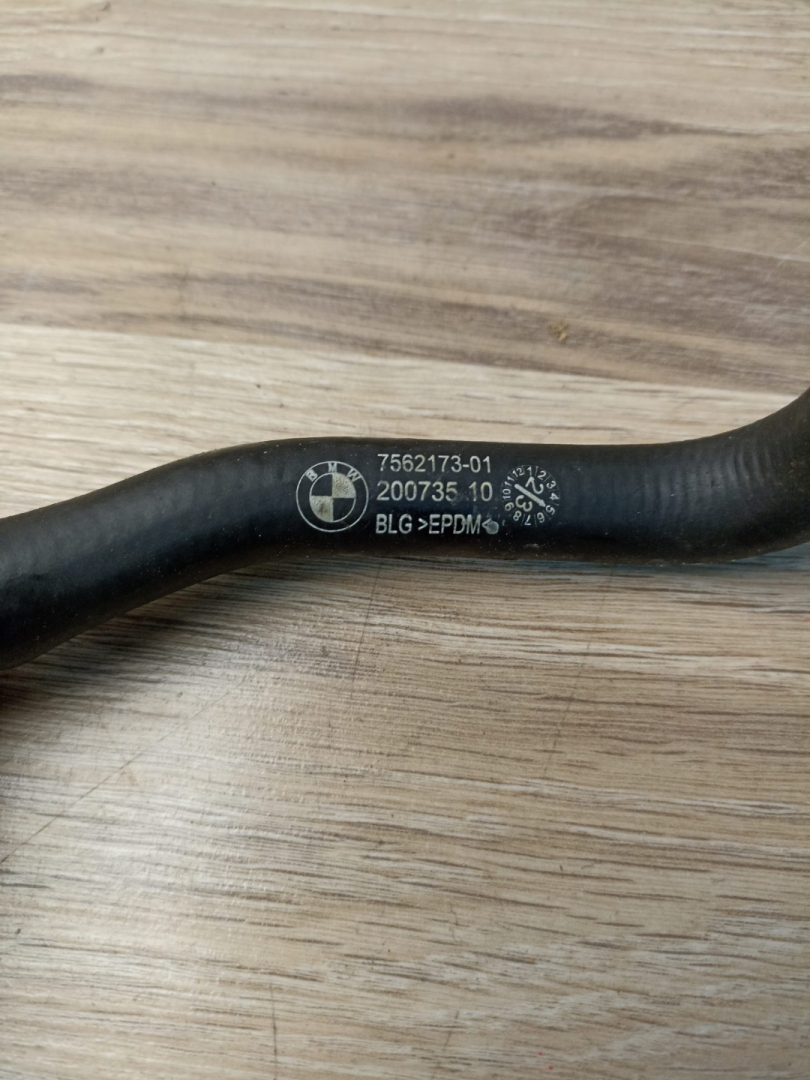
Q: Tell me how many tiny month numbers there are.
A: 12